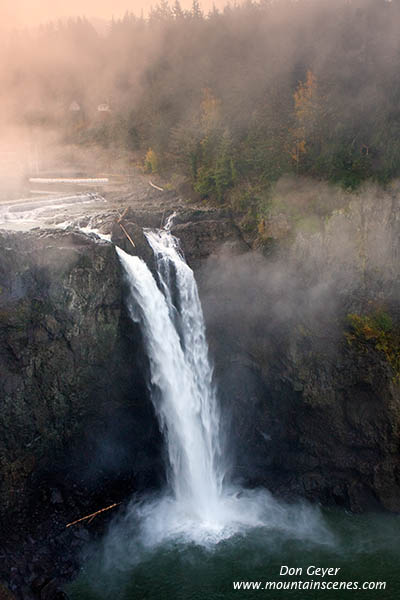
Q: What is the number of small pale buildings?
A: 2